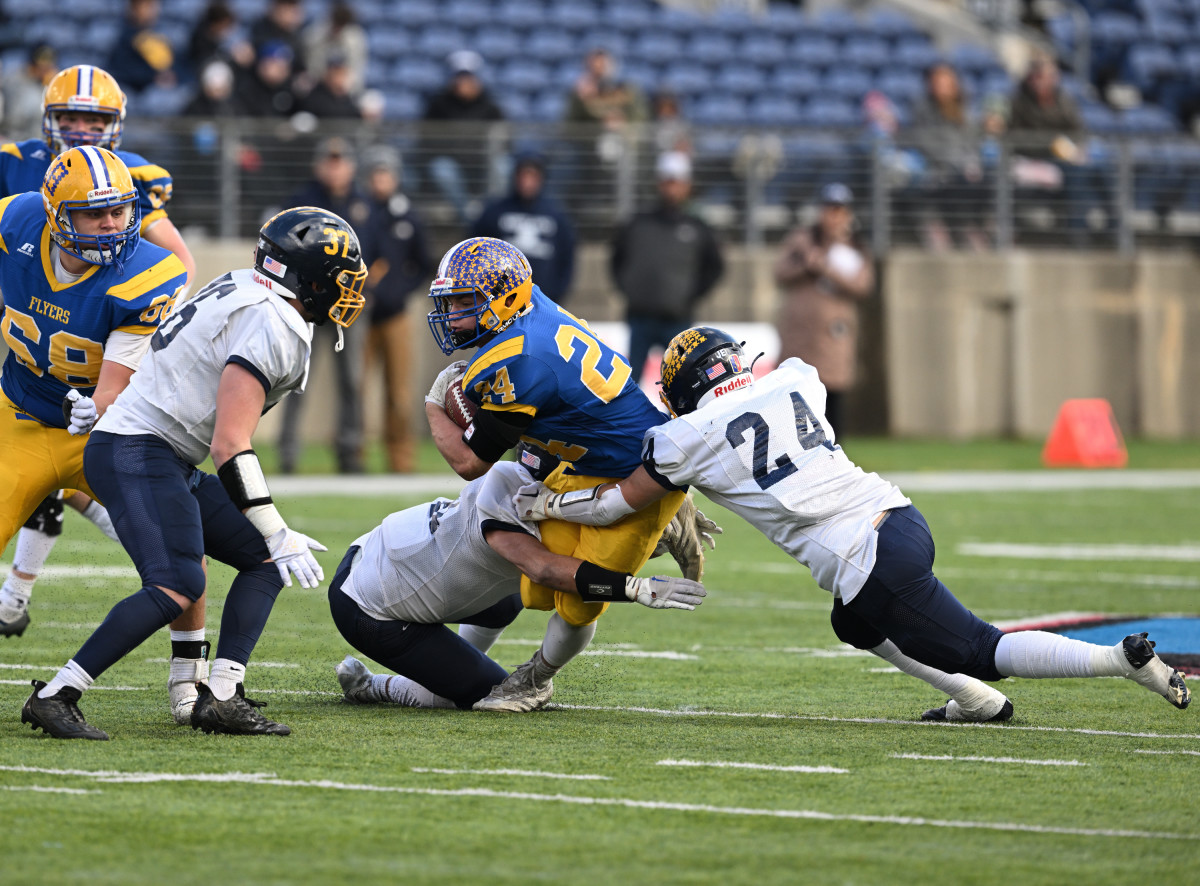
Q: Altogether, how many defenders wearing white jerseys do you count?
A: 3